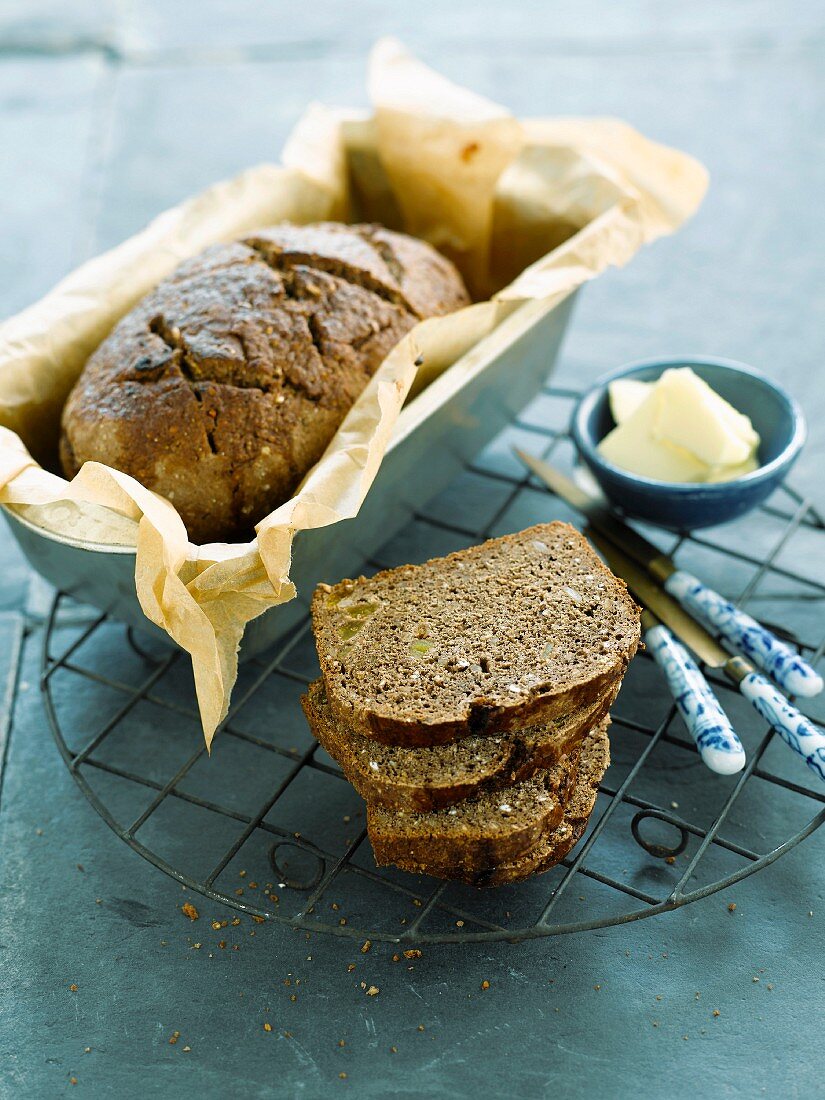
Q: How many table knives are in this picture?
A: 3